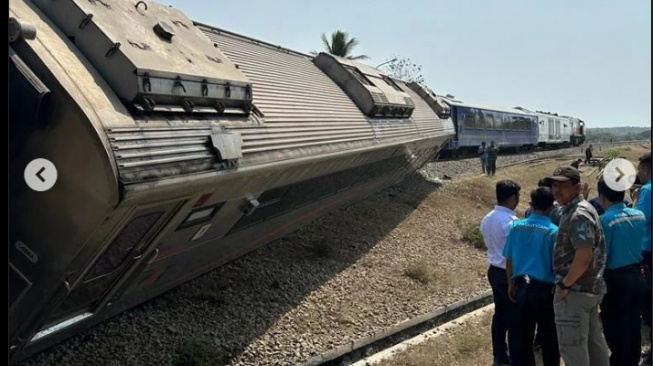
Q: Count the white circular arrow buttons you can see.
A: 2